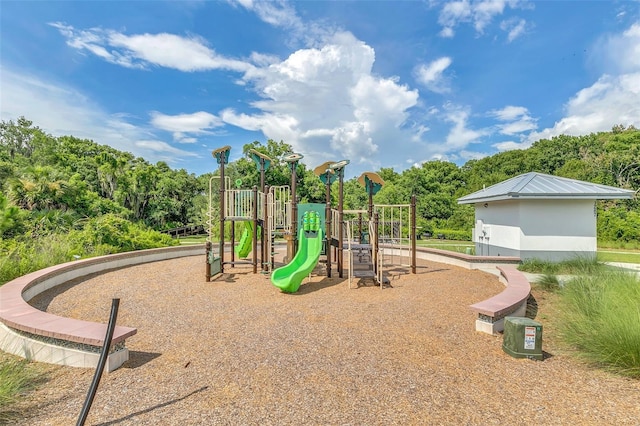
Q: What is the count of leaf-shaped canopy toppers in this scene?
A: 6